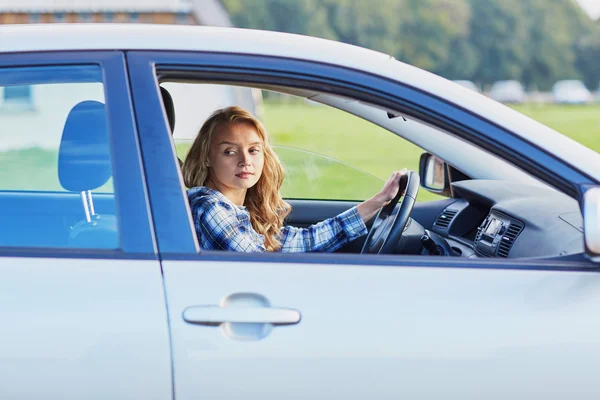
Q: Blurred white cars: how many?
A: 3